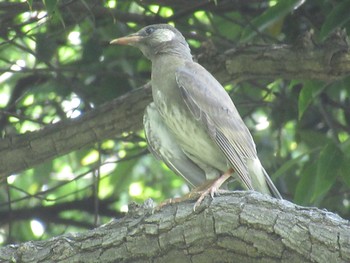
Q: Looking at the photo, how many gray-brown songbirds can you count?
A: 1